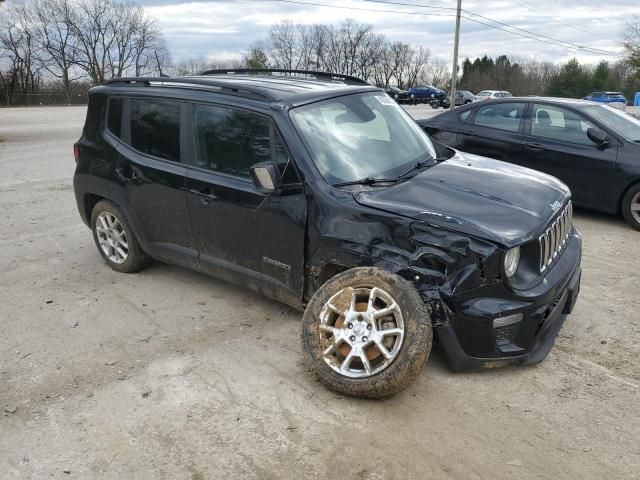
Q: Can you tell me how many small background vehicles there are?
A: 5